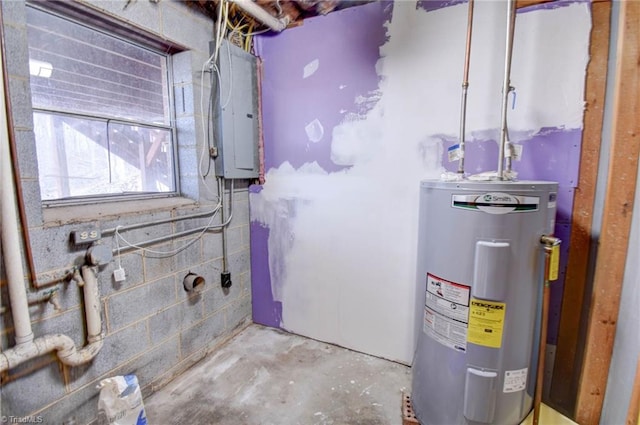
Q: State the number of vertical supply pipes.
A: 2